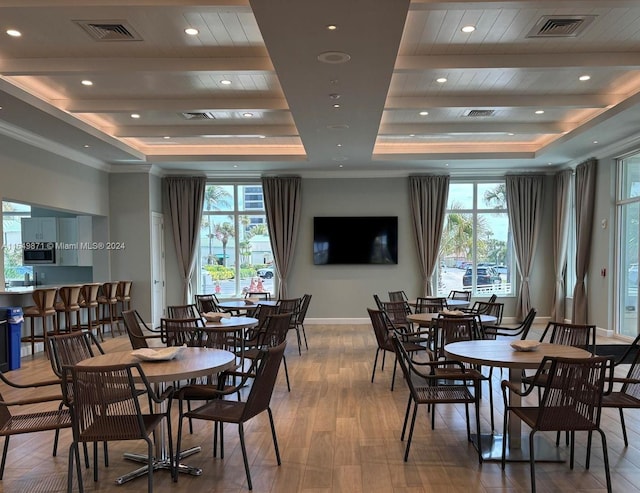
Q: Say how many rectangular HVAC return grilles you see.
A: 4